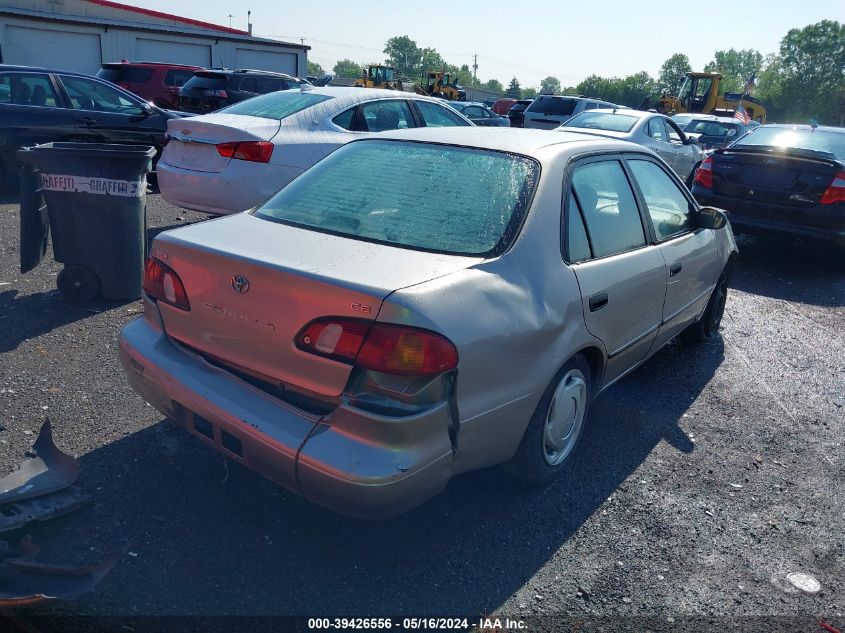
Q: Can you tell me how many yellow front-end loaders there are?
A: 3